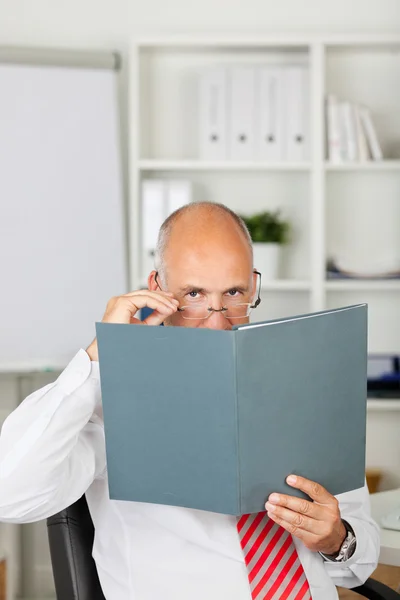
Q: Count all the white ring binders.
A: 6